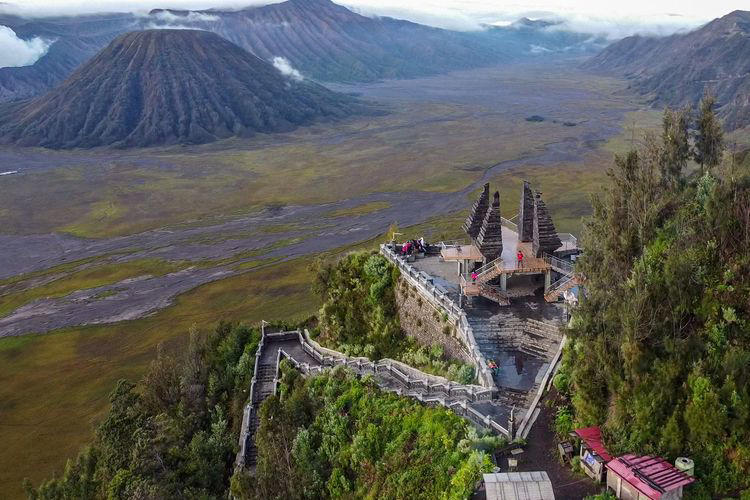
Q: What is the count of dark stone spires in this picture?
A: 4